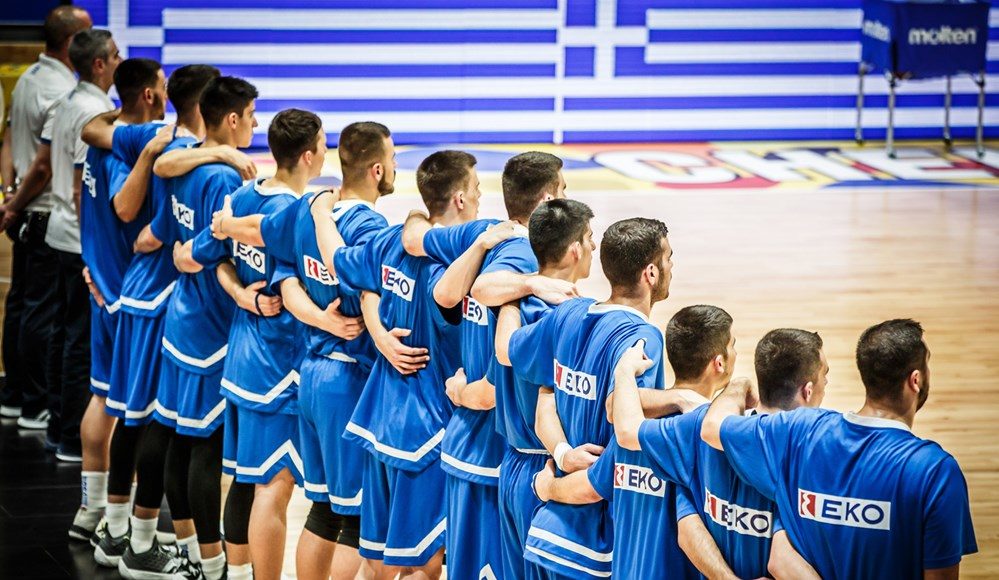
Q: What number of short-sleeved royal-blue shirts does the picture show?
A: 12